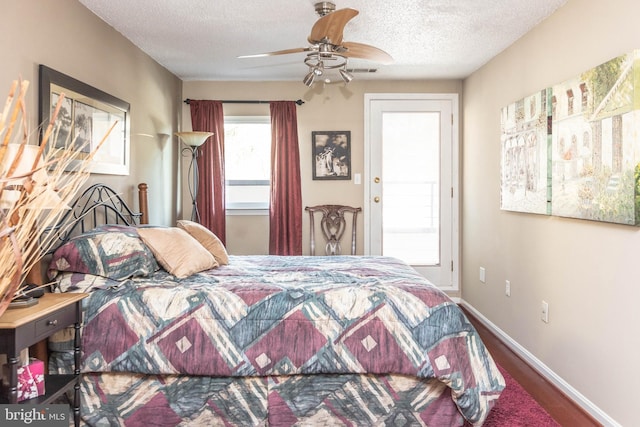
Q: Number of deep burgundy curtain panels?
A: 2